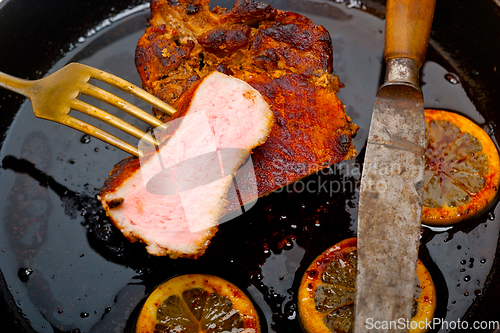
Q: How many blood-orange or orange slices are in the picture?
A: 3